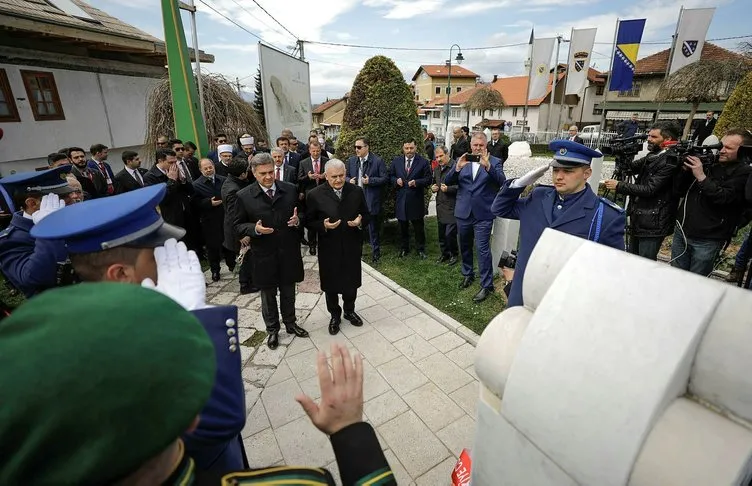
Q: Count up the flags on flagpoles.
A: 4